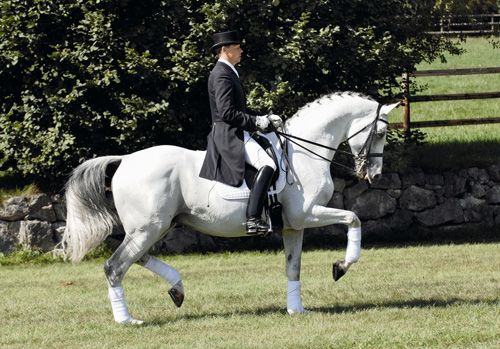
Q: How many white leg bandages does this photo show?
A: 4